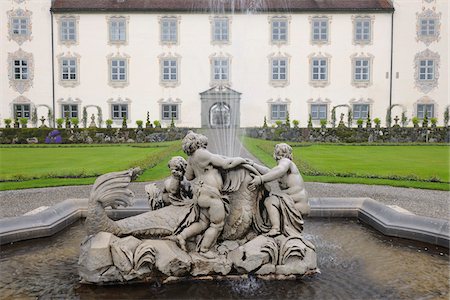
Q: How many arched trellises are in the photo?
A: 4